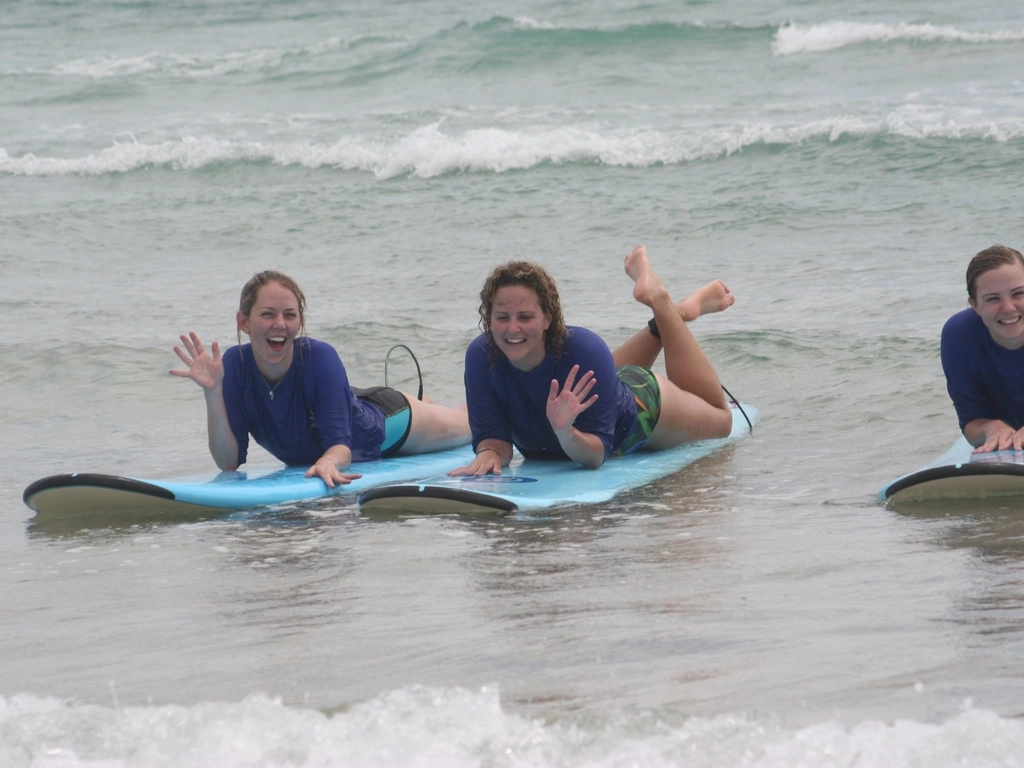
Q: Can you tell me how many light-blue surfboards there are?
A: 3